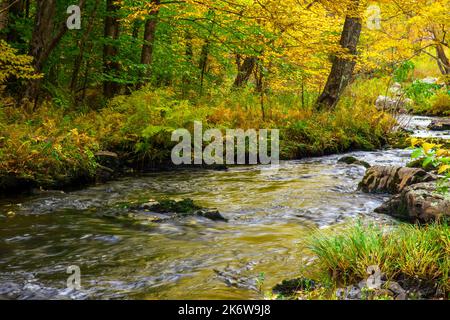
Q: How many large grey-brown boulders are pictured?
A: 2